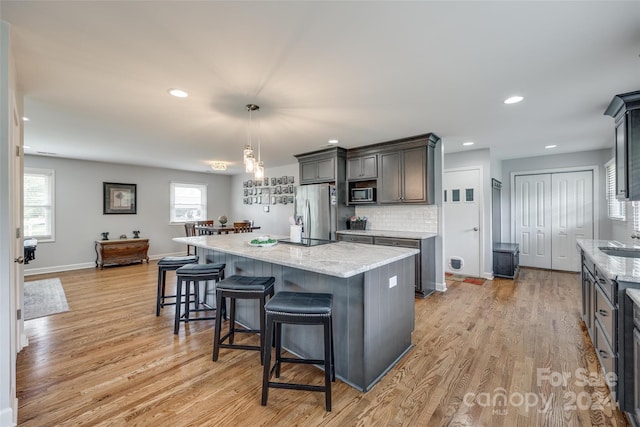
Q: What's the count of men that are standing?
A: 0